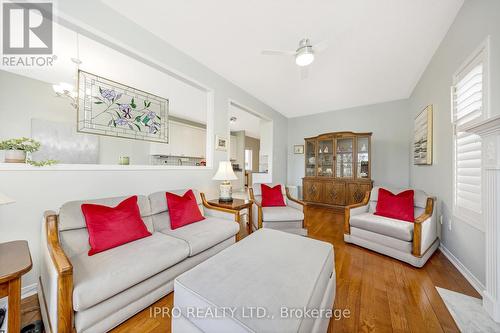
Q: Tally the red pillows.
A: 4